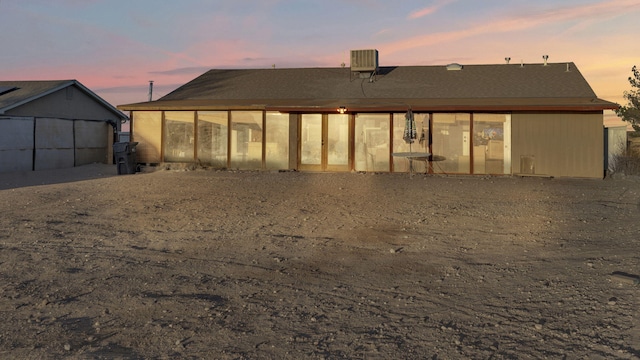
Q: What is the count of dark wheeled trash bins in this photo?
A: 1